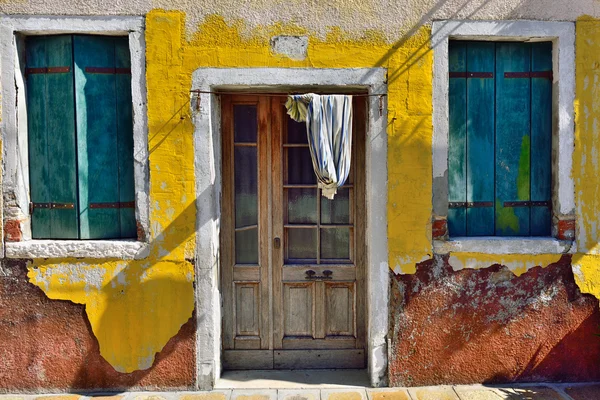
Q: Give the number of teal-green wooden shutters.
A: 4